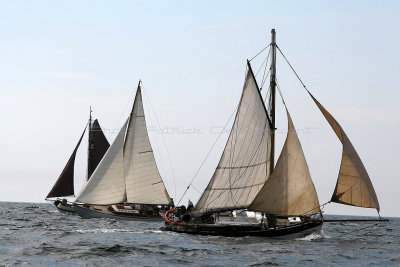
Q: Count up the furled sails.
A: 0